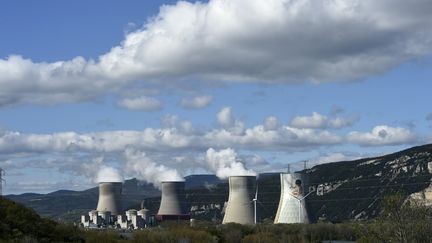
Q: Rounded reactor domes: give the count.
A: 4